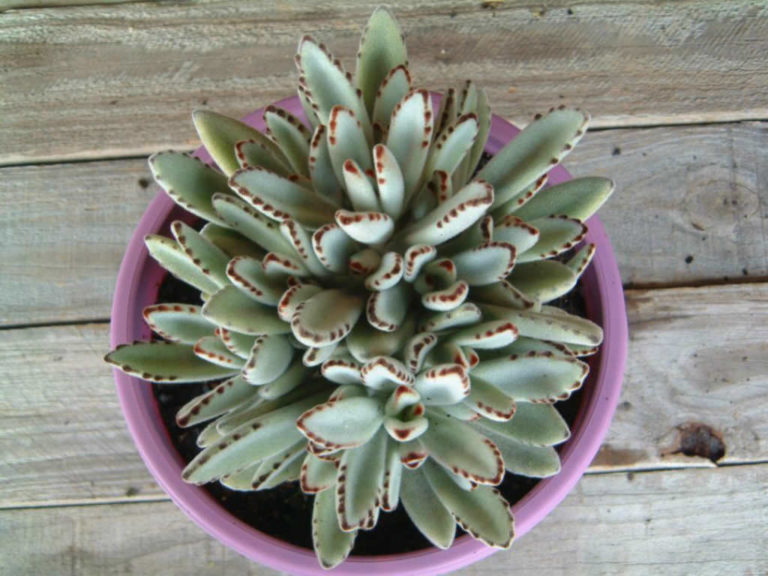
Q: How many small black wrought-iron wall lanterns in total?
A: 0